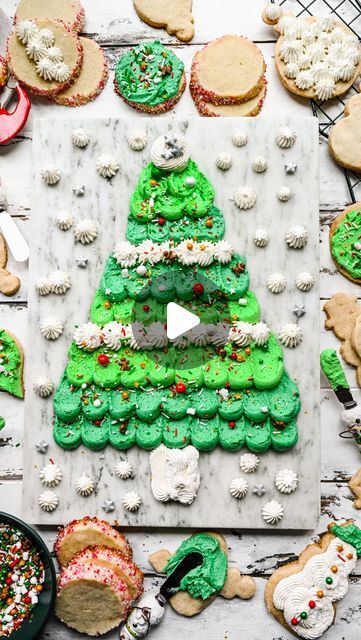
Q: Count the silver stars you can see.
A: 10